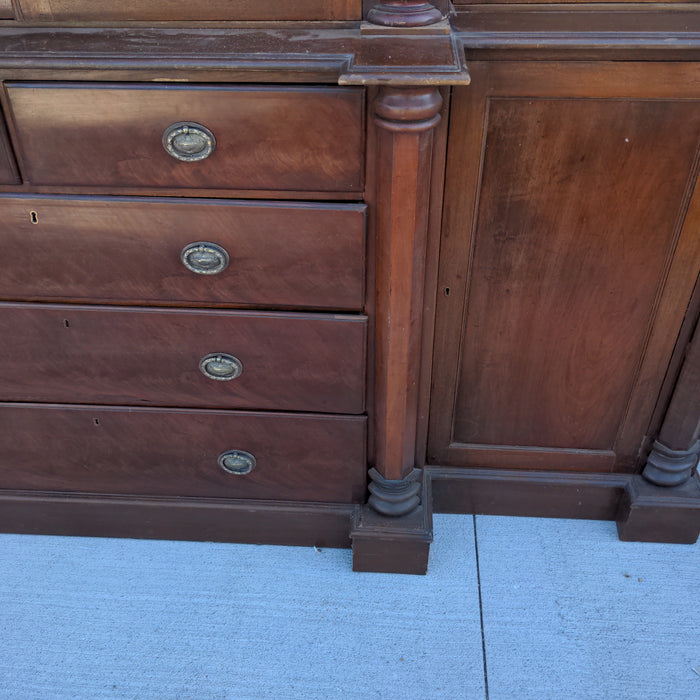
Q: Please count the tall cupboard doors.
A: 1